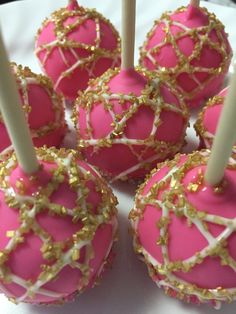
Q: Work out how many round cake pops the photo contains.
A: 7